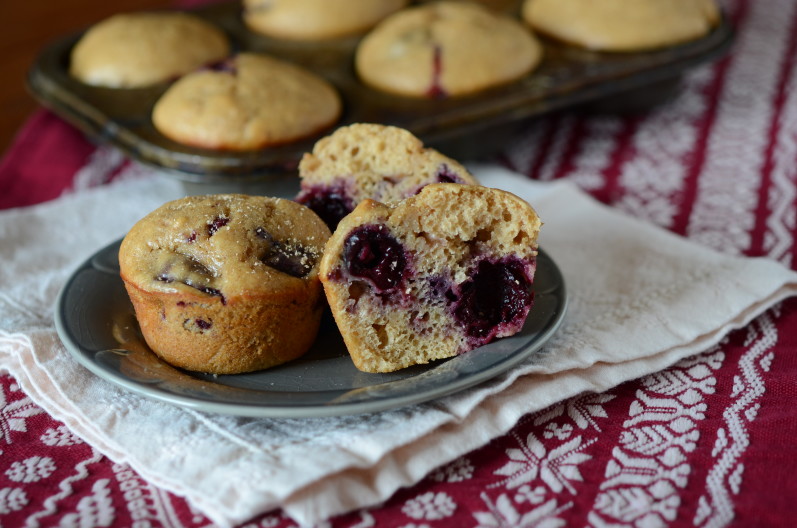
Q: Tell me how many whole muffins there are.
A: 6